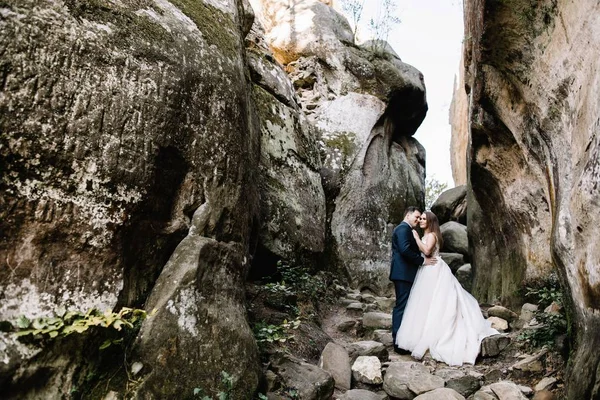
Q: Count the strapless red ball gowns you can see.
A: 0